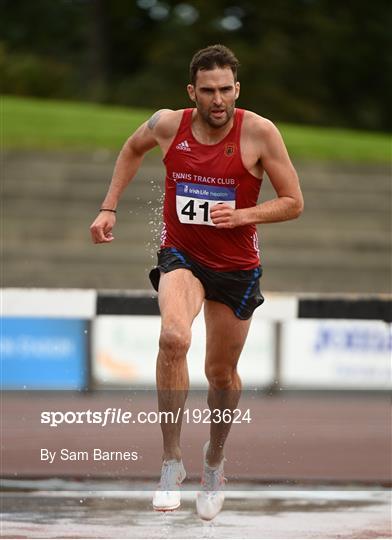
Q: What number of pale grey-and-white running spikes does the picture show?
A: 2